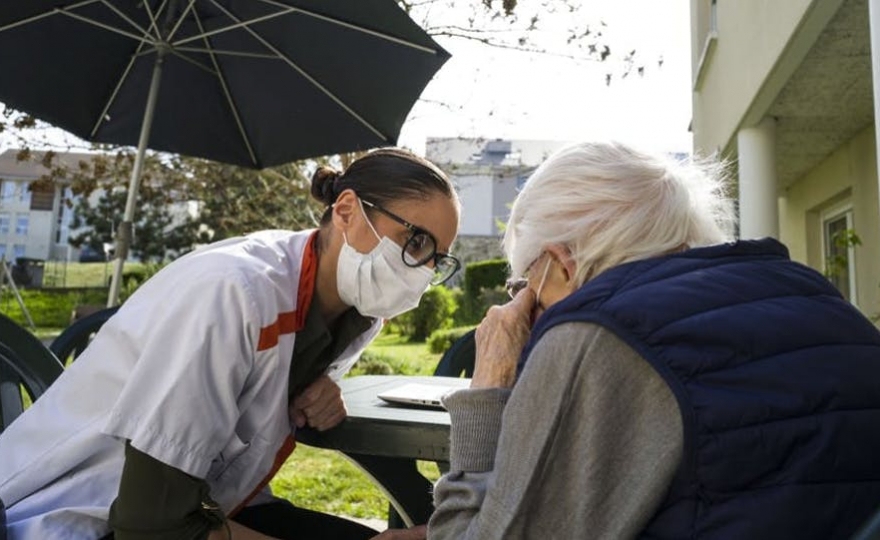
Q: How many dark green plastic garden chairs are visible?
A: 3